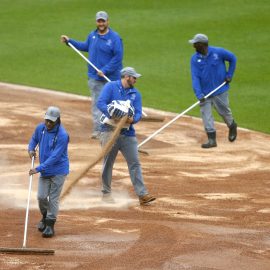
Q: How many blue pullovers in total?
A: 4